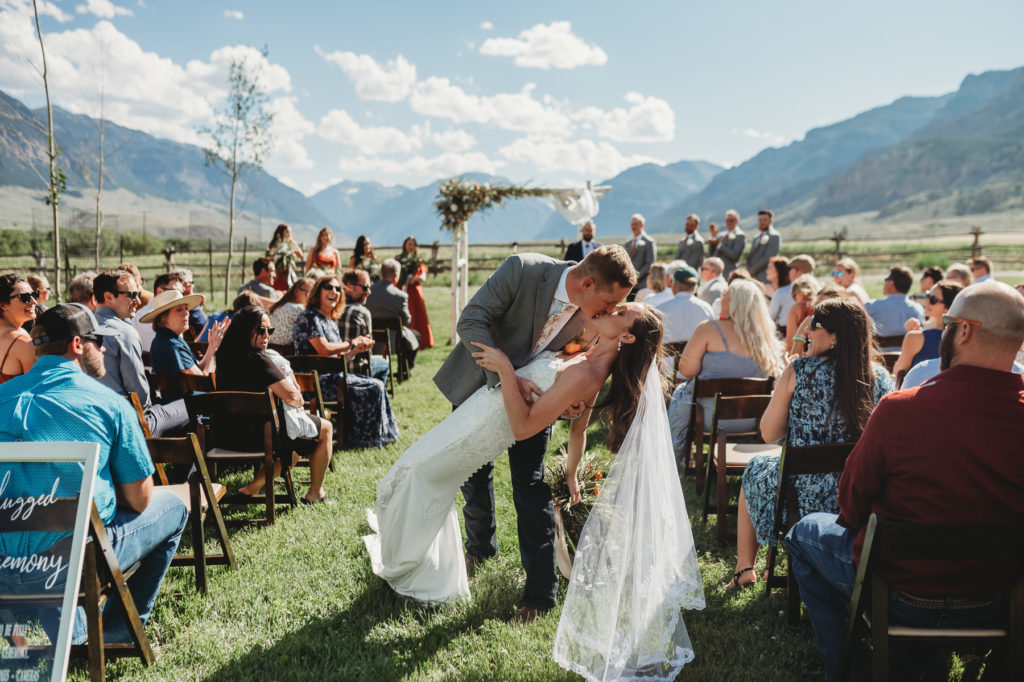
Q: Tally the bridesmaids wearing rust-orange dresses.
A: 4